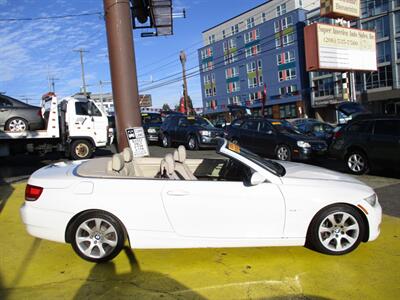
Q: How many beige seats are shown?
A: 4